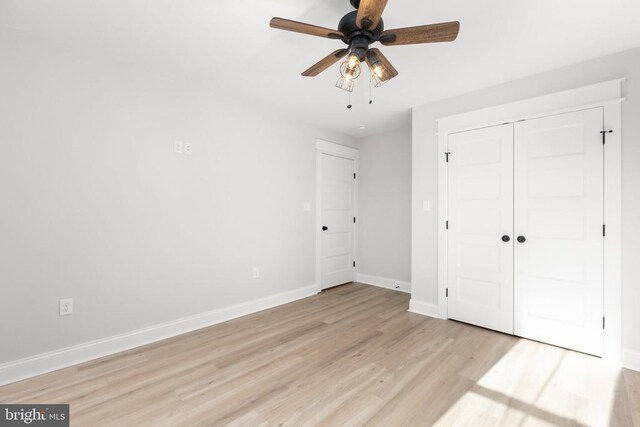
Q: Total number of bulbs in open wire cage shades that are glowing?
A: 3